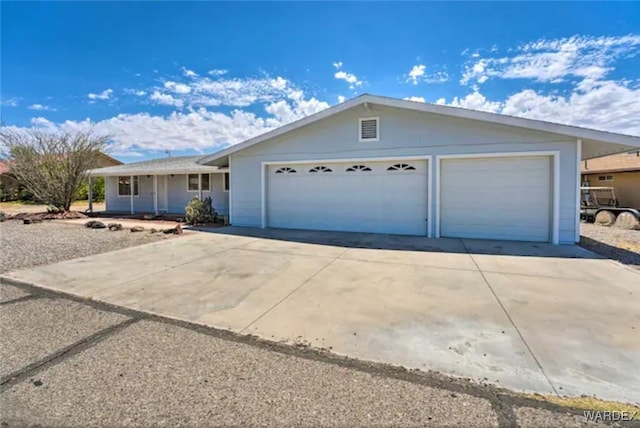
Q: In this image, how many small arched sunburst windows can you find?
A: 4